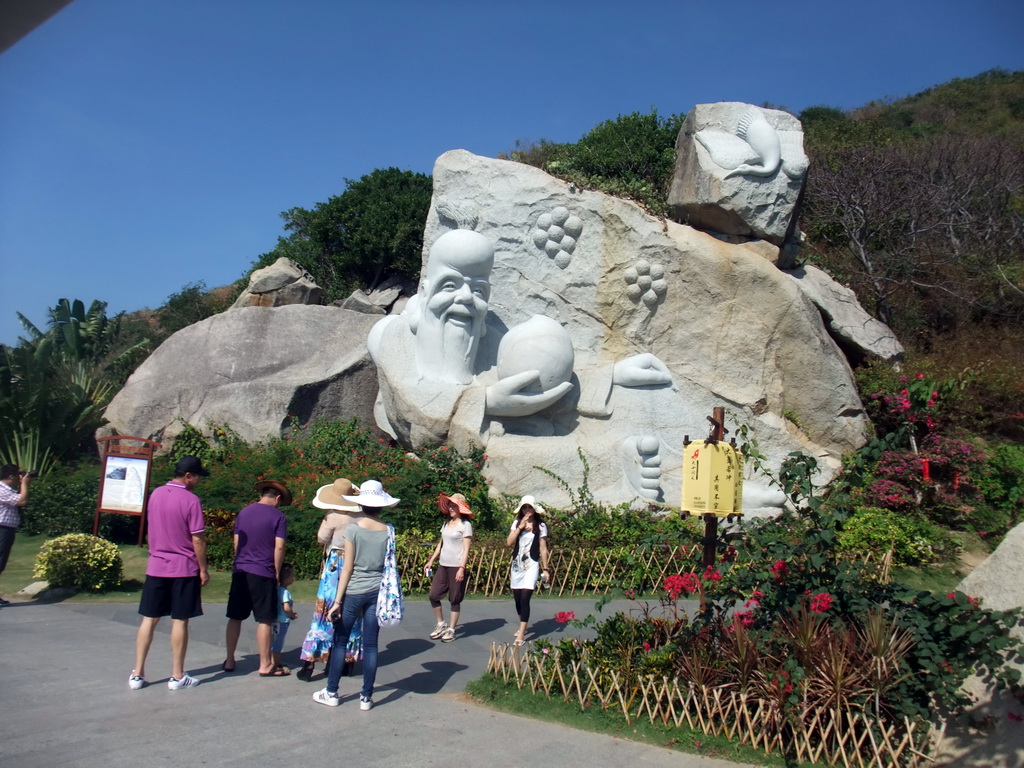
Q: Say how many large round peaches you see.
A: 1